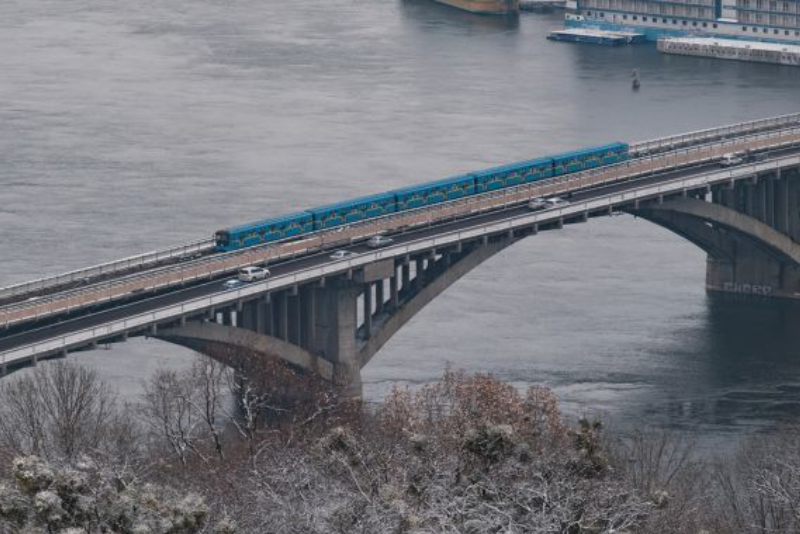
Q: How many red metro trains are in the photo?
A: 0